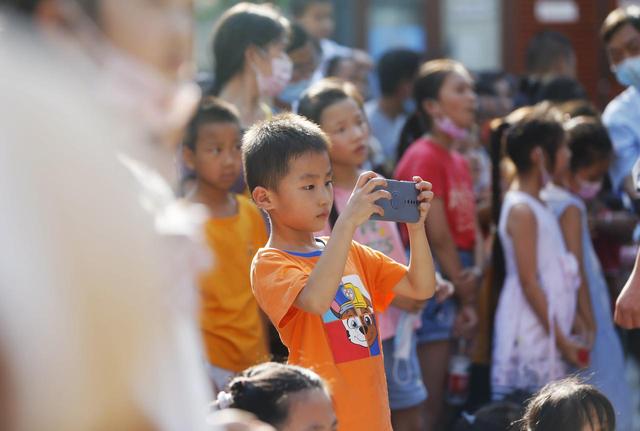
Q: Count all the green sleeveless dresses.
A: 0